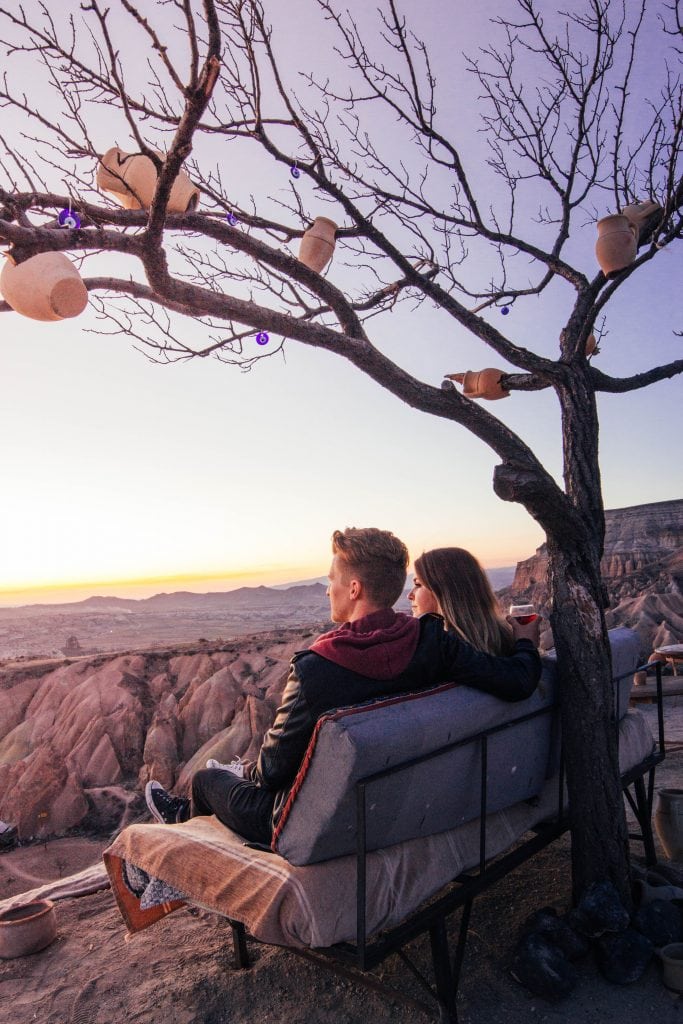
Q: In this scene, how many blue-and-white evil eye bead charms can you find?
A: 5